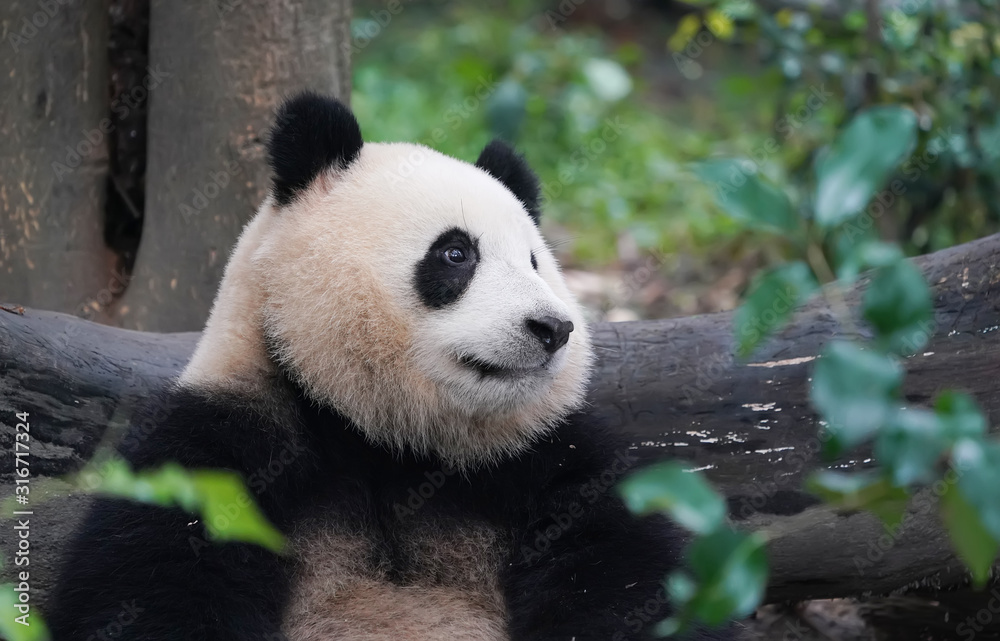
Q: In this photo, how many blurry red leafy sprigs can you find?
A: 0